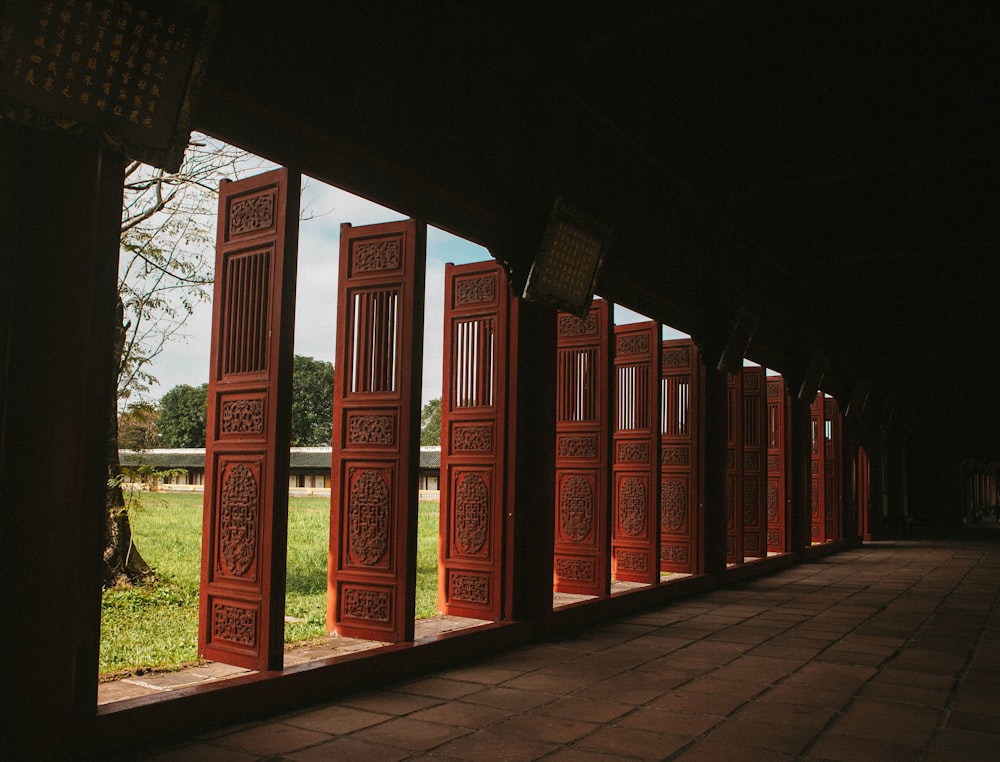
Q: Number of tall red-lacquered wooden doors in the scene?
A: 11